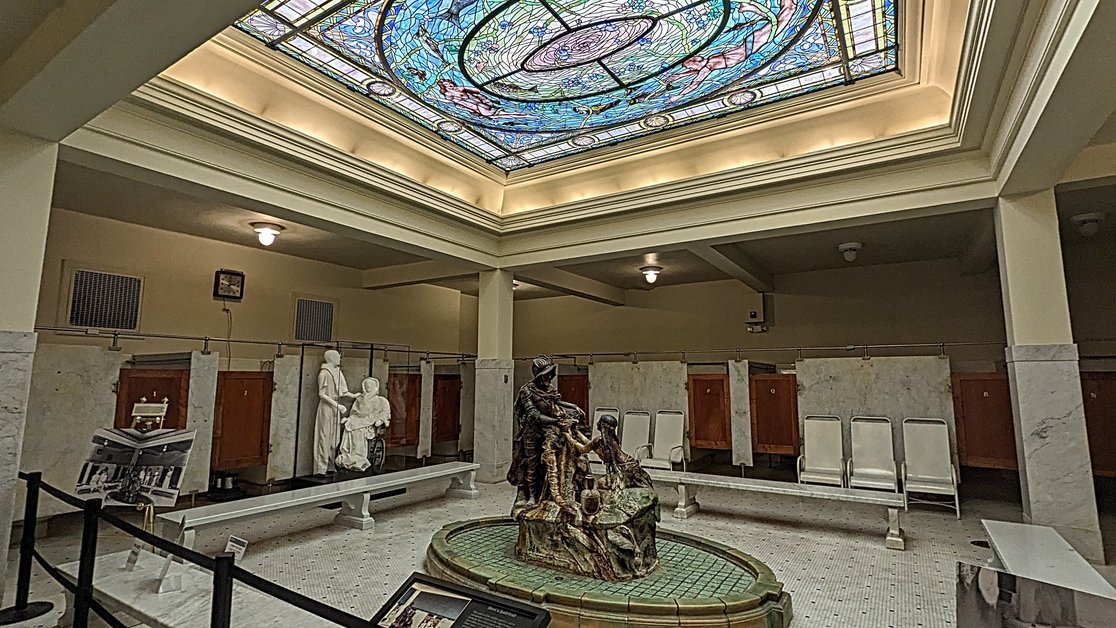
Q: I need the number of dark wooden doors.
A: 9